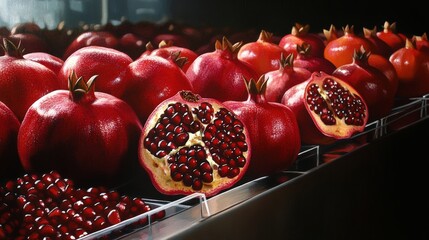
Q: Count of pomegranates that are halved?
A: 2